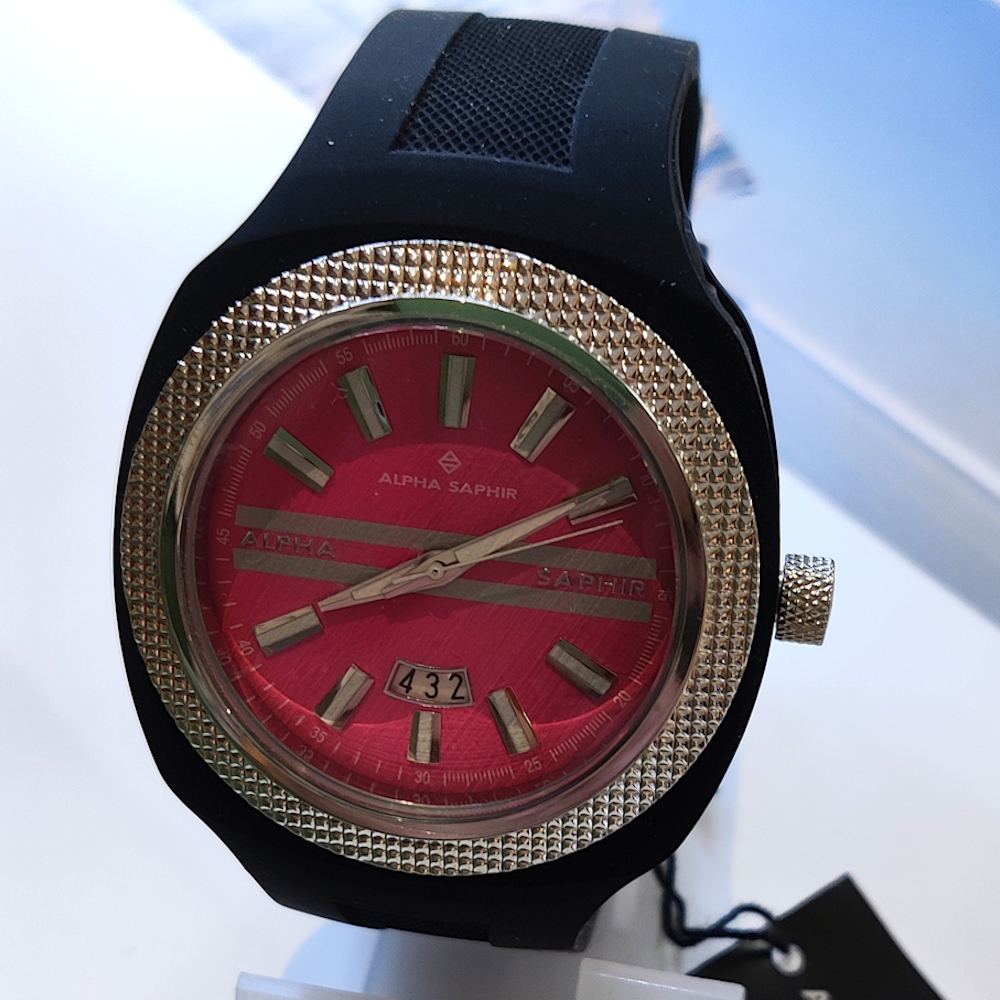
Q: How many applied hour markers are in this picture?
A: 10